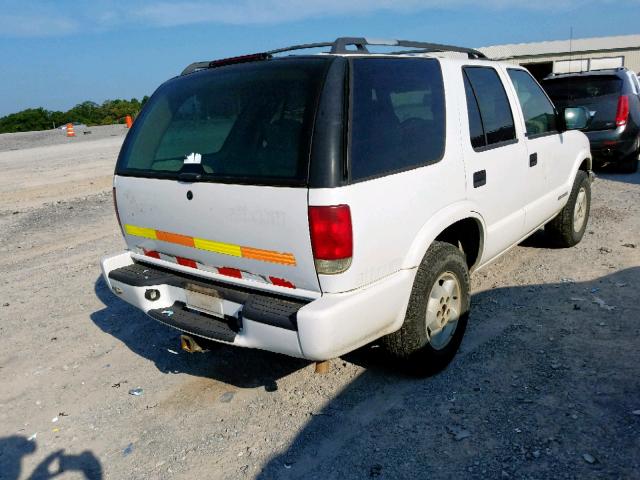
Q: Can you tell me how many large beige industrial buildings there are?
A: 1